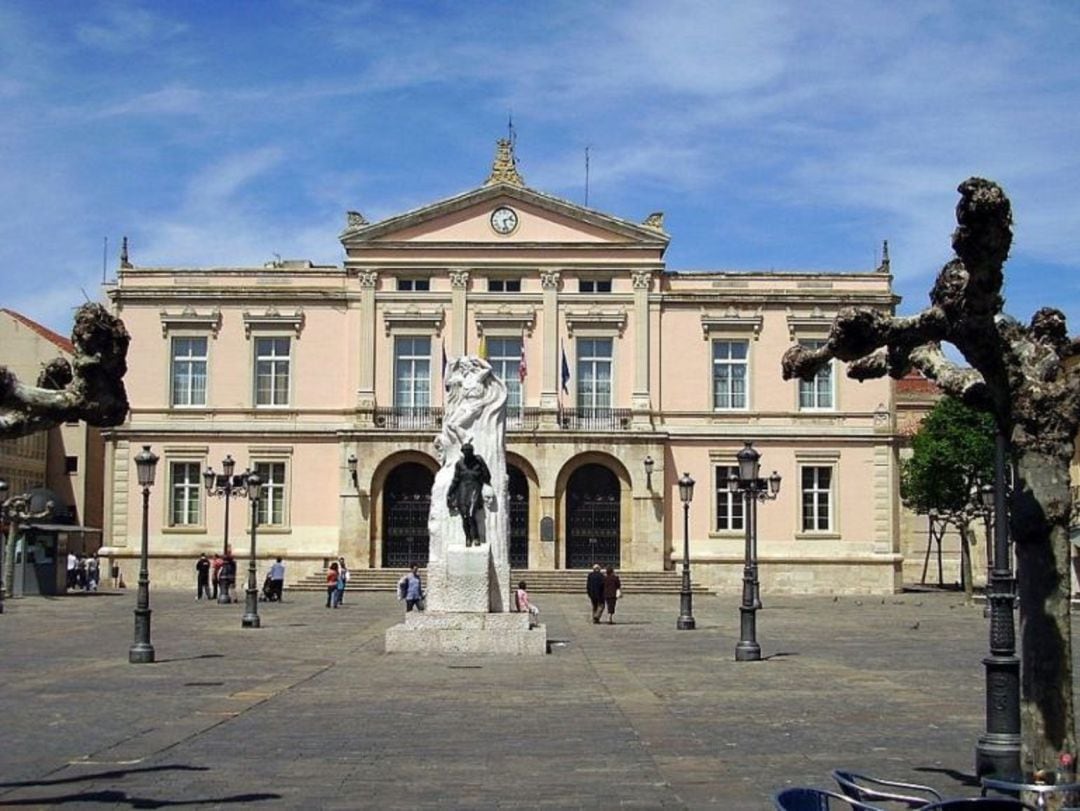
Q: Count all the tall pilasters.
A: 4